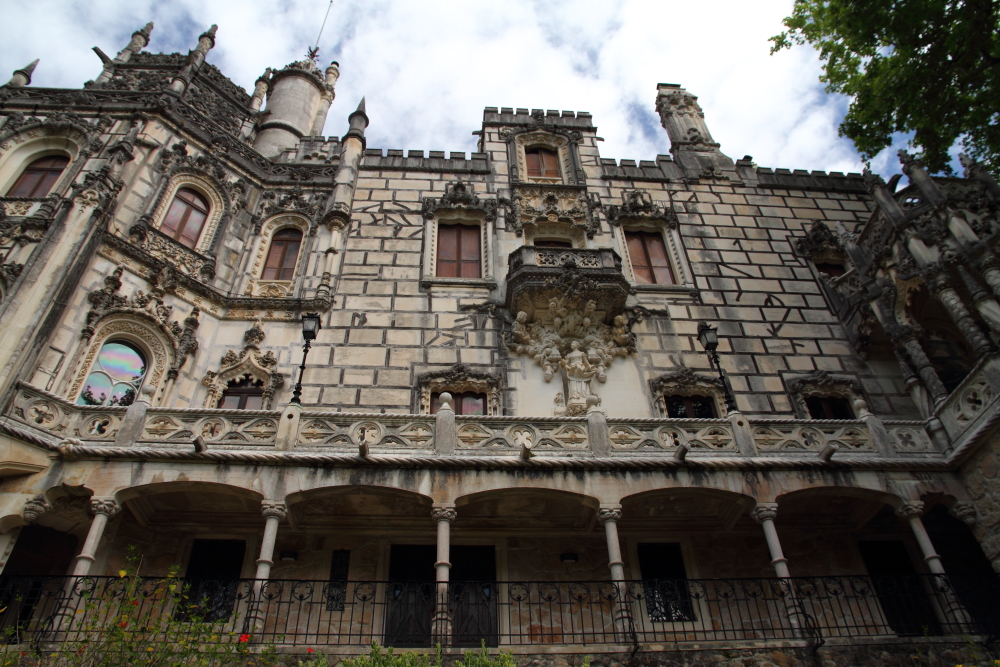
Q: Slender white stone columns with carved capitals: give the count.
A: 6